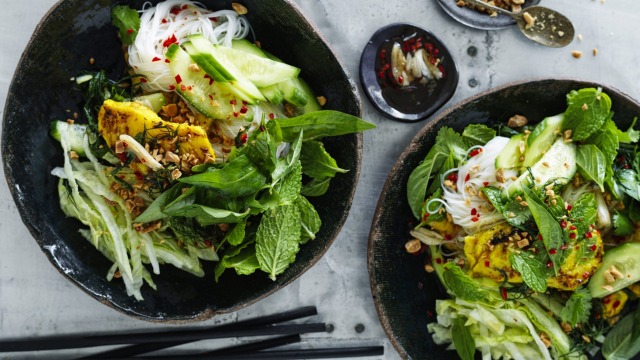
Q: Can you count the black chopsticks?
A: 4